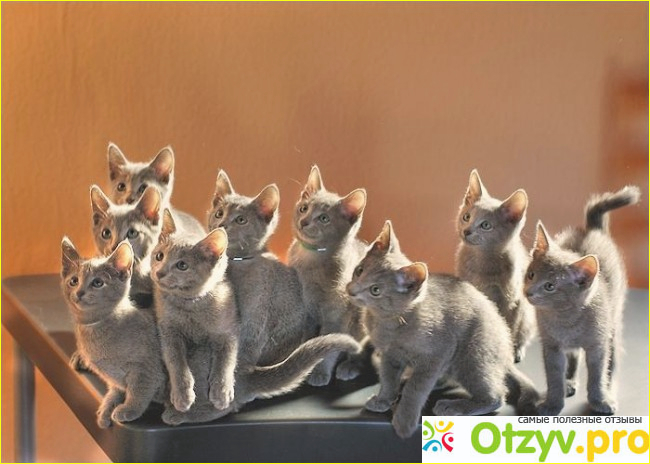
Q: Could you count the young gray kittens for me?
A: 9